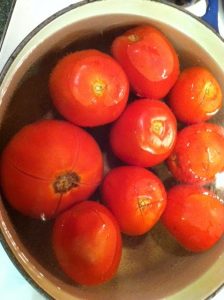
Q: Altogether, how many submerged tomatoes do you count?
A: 9